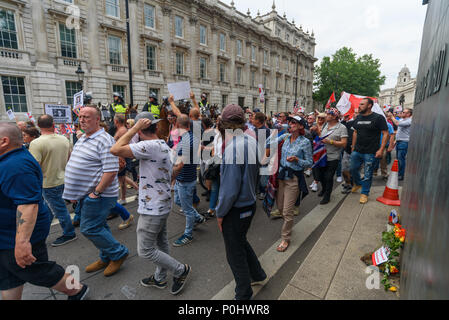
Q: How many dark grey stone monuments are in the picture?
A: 1